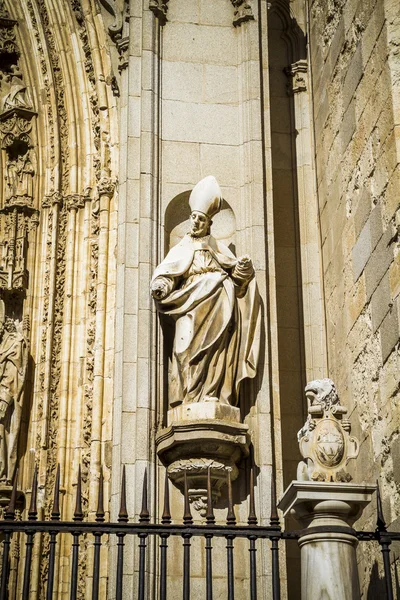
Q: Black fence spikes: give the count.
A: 14